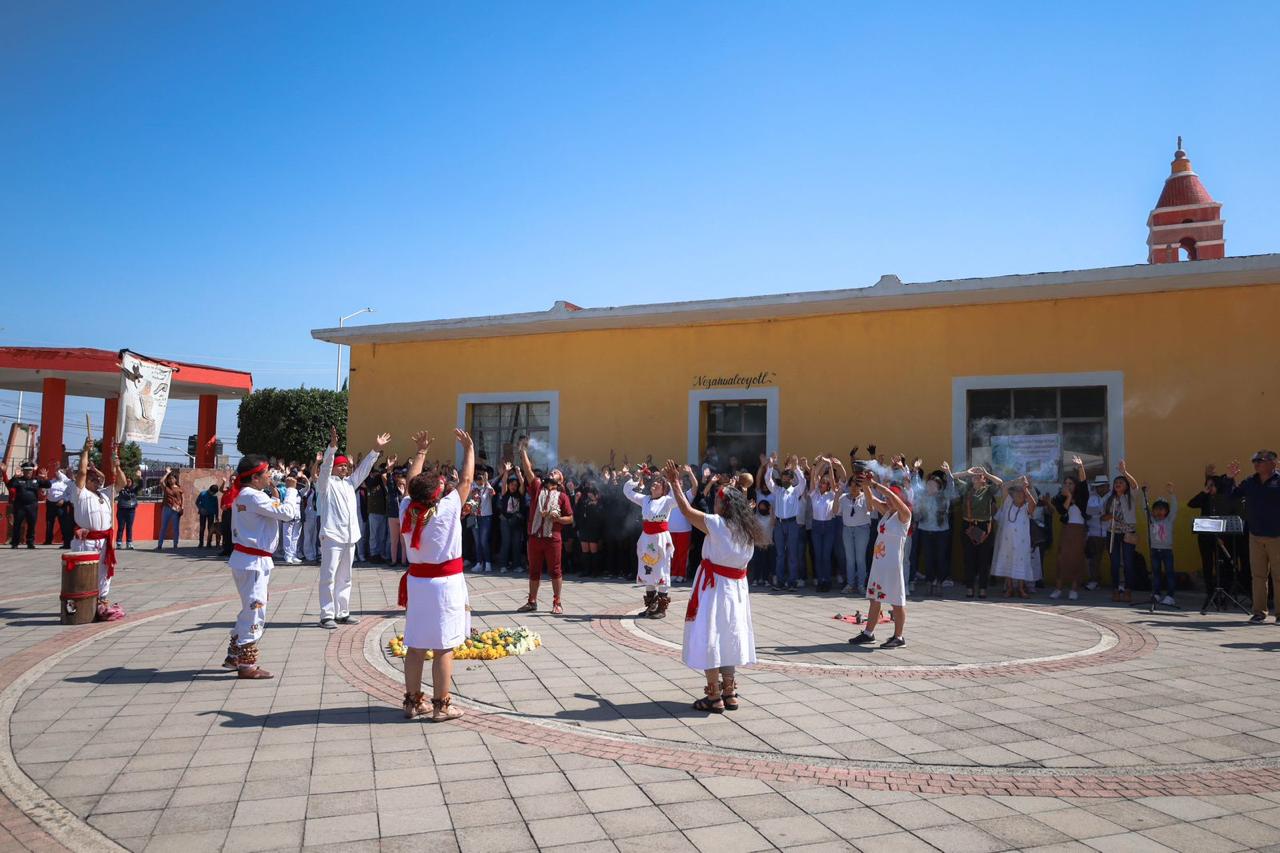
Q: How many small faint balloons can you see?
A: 0